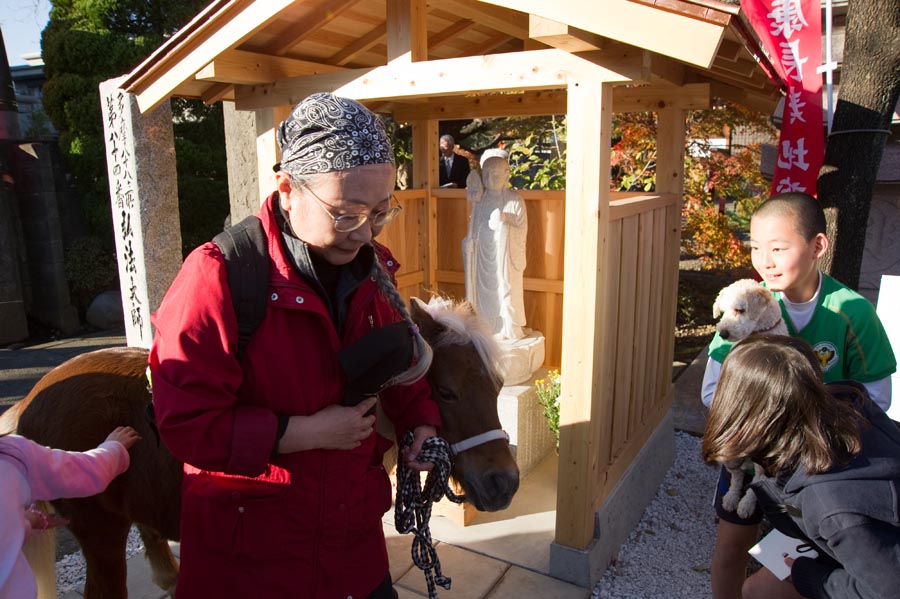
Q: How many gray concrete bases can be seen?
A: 1